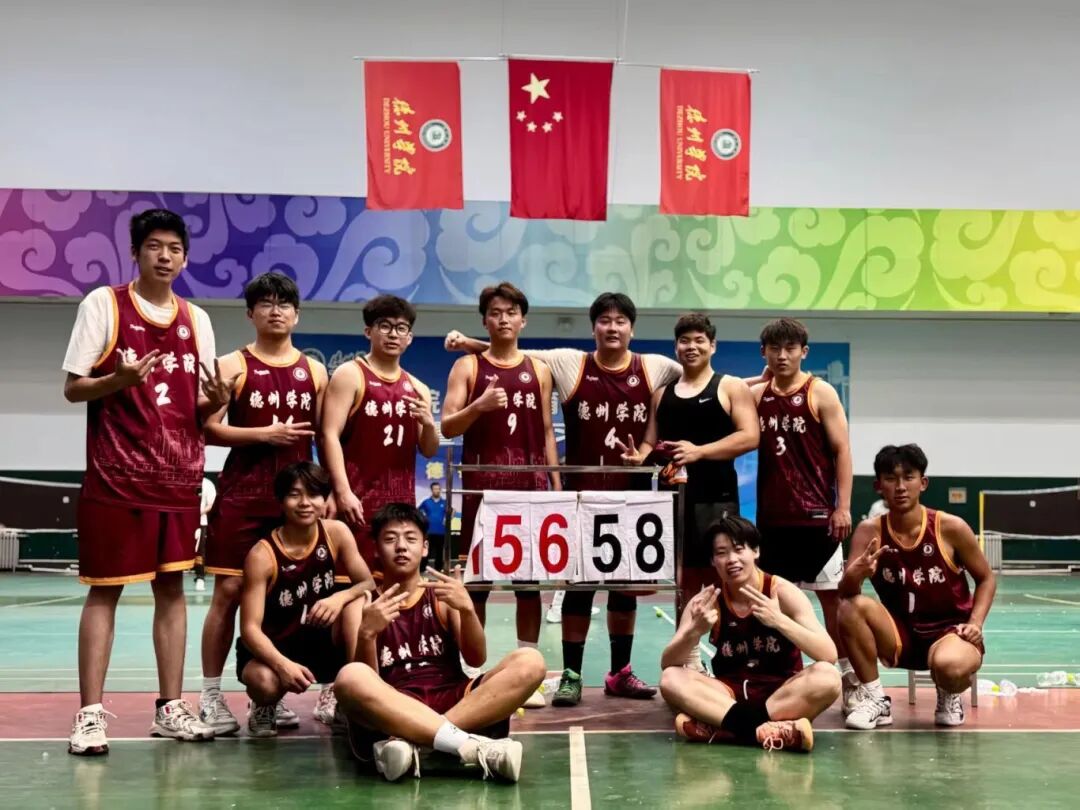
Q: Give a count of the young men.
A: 11